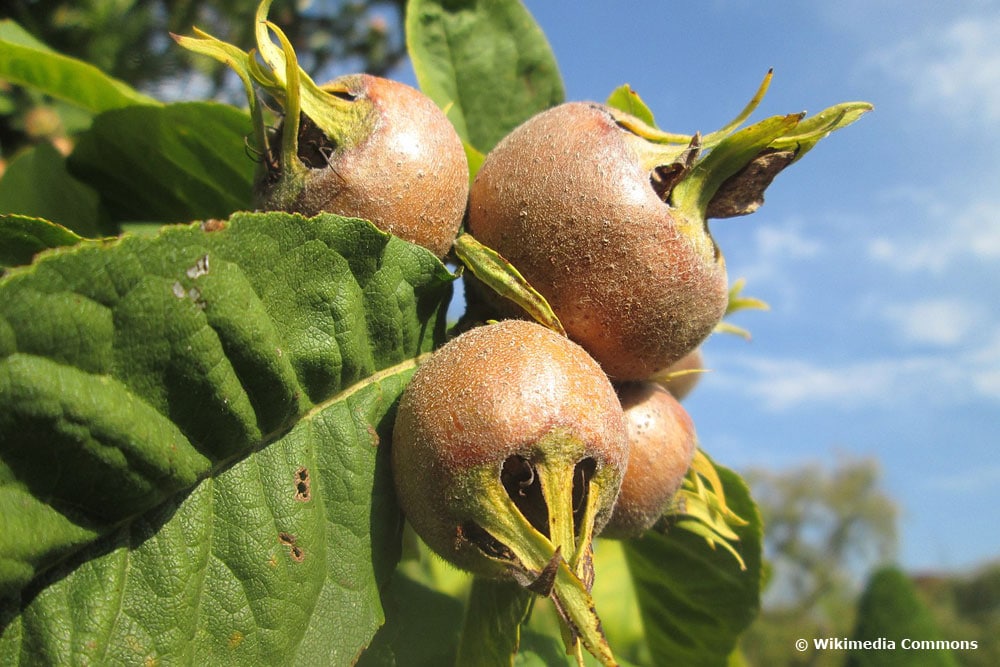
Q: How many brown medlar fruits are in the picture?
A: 5